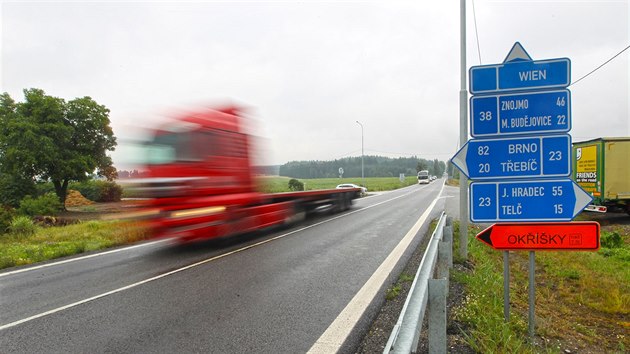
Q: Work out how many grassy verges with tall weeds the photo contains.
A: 2